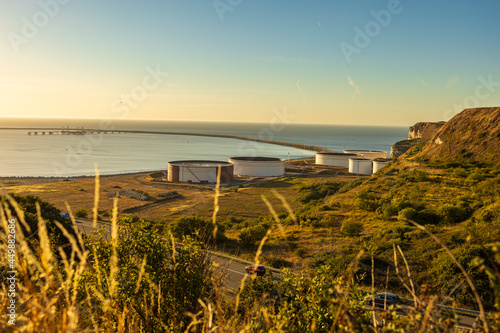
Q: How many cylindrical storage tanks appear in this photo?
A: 6